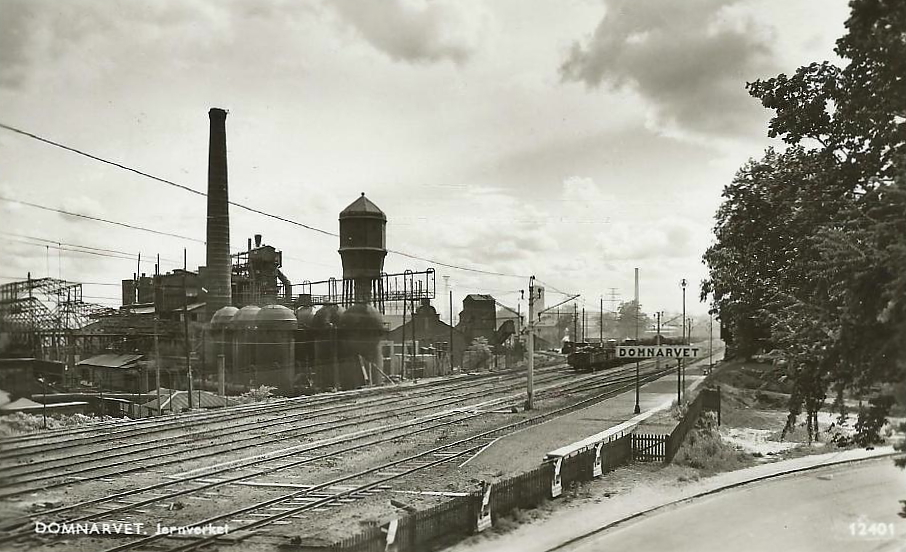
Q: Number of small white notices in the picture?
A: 4